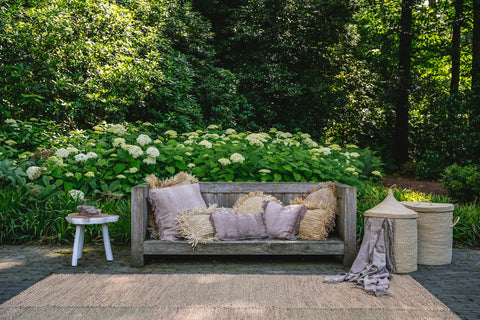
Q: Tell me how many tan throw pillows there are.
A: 5